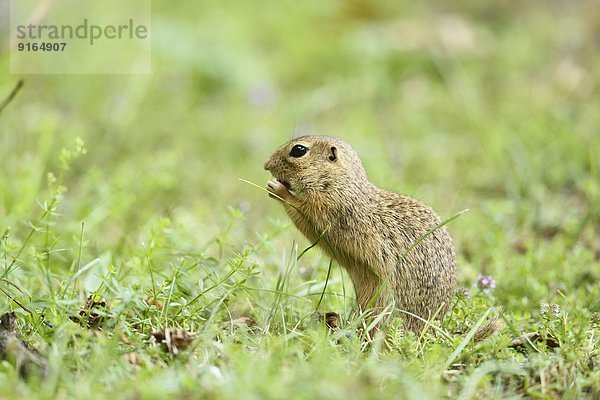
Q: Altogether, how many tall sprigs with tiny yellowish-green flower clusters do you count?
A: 1